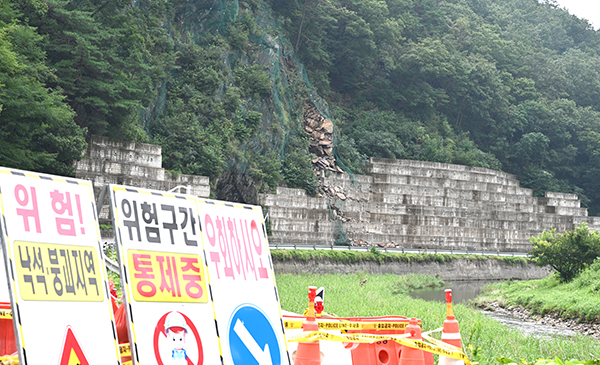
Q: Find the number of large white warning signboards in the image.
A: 3